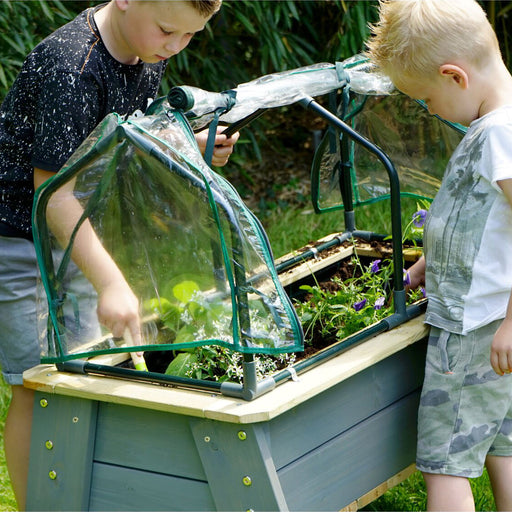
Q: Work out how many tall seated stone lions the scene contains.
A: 0